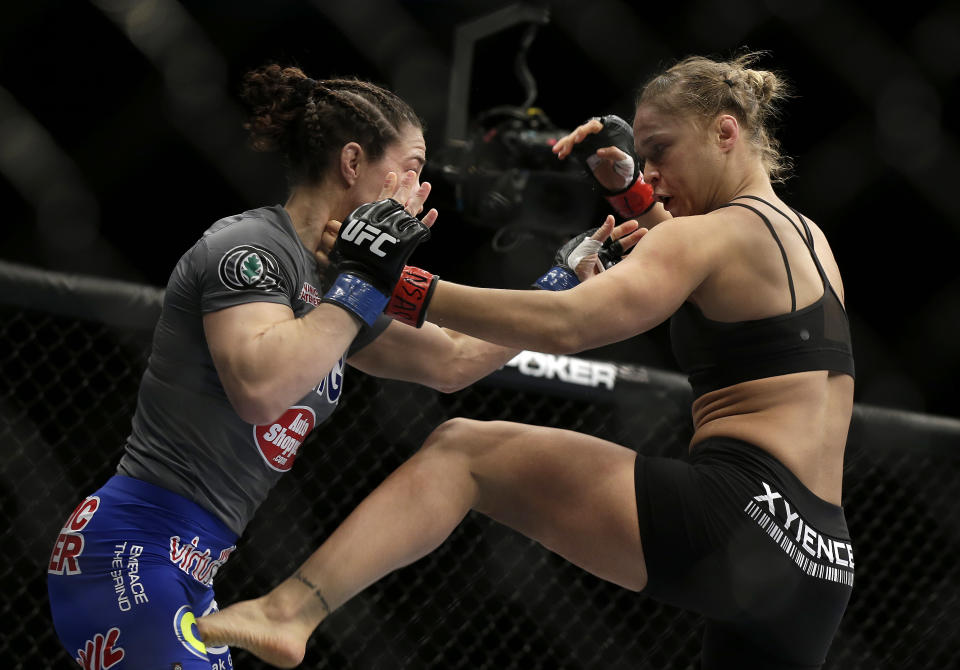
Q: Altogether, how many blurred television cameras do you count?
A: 1